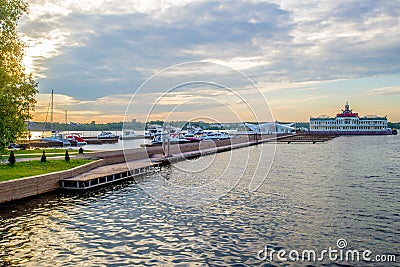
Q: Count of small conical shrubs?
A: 4